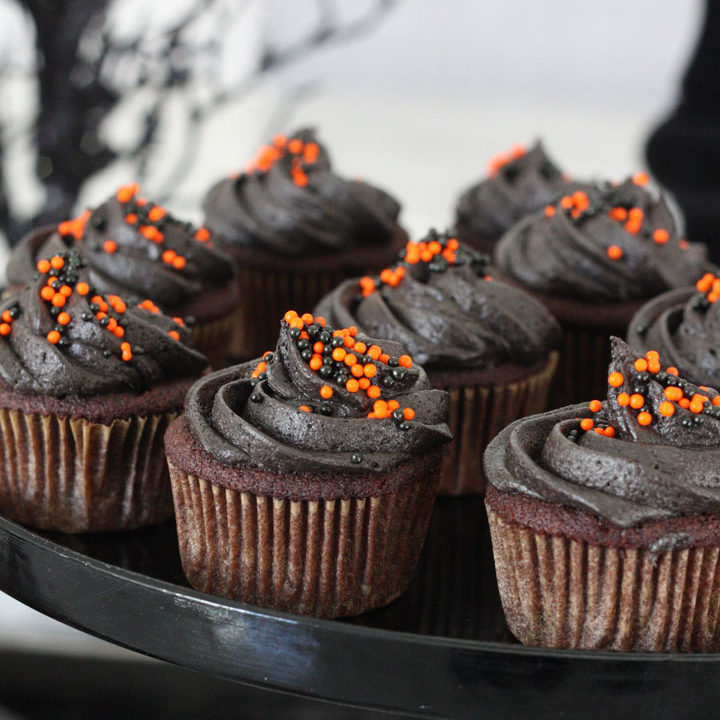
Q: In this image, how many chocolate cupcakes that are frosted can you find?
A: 9